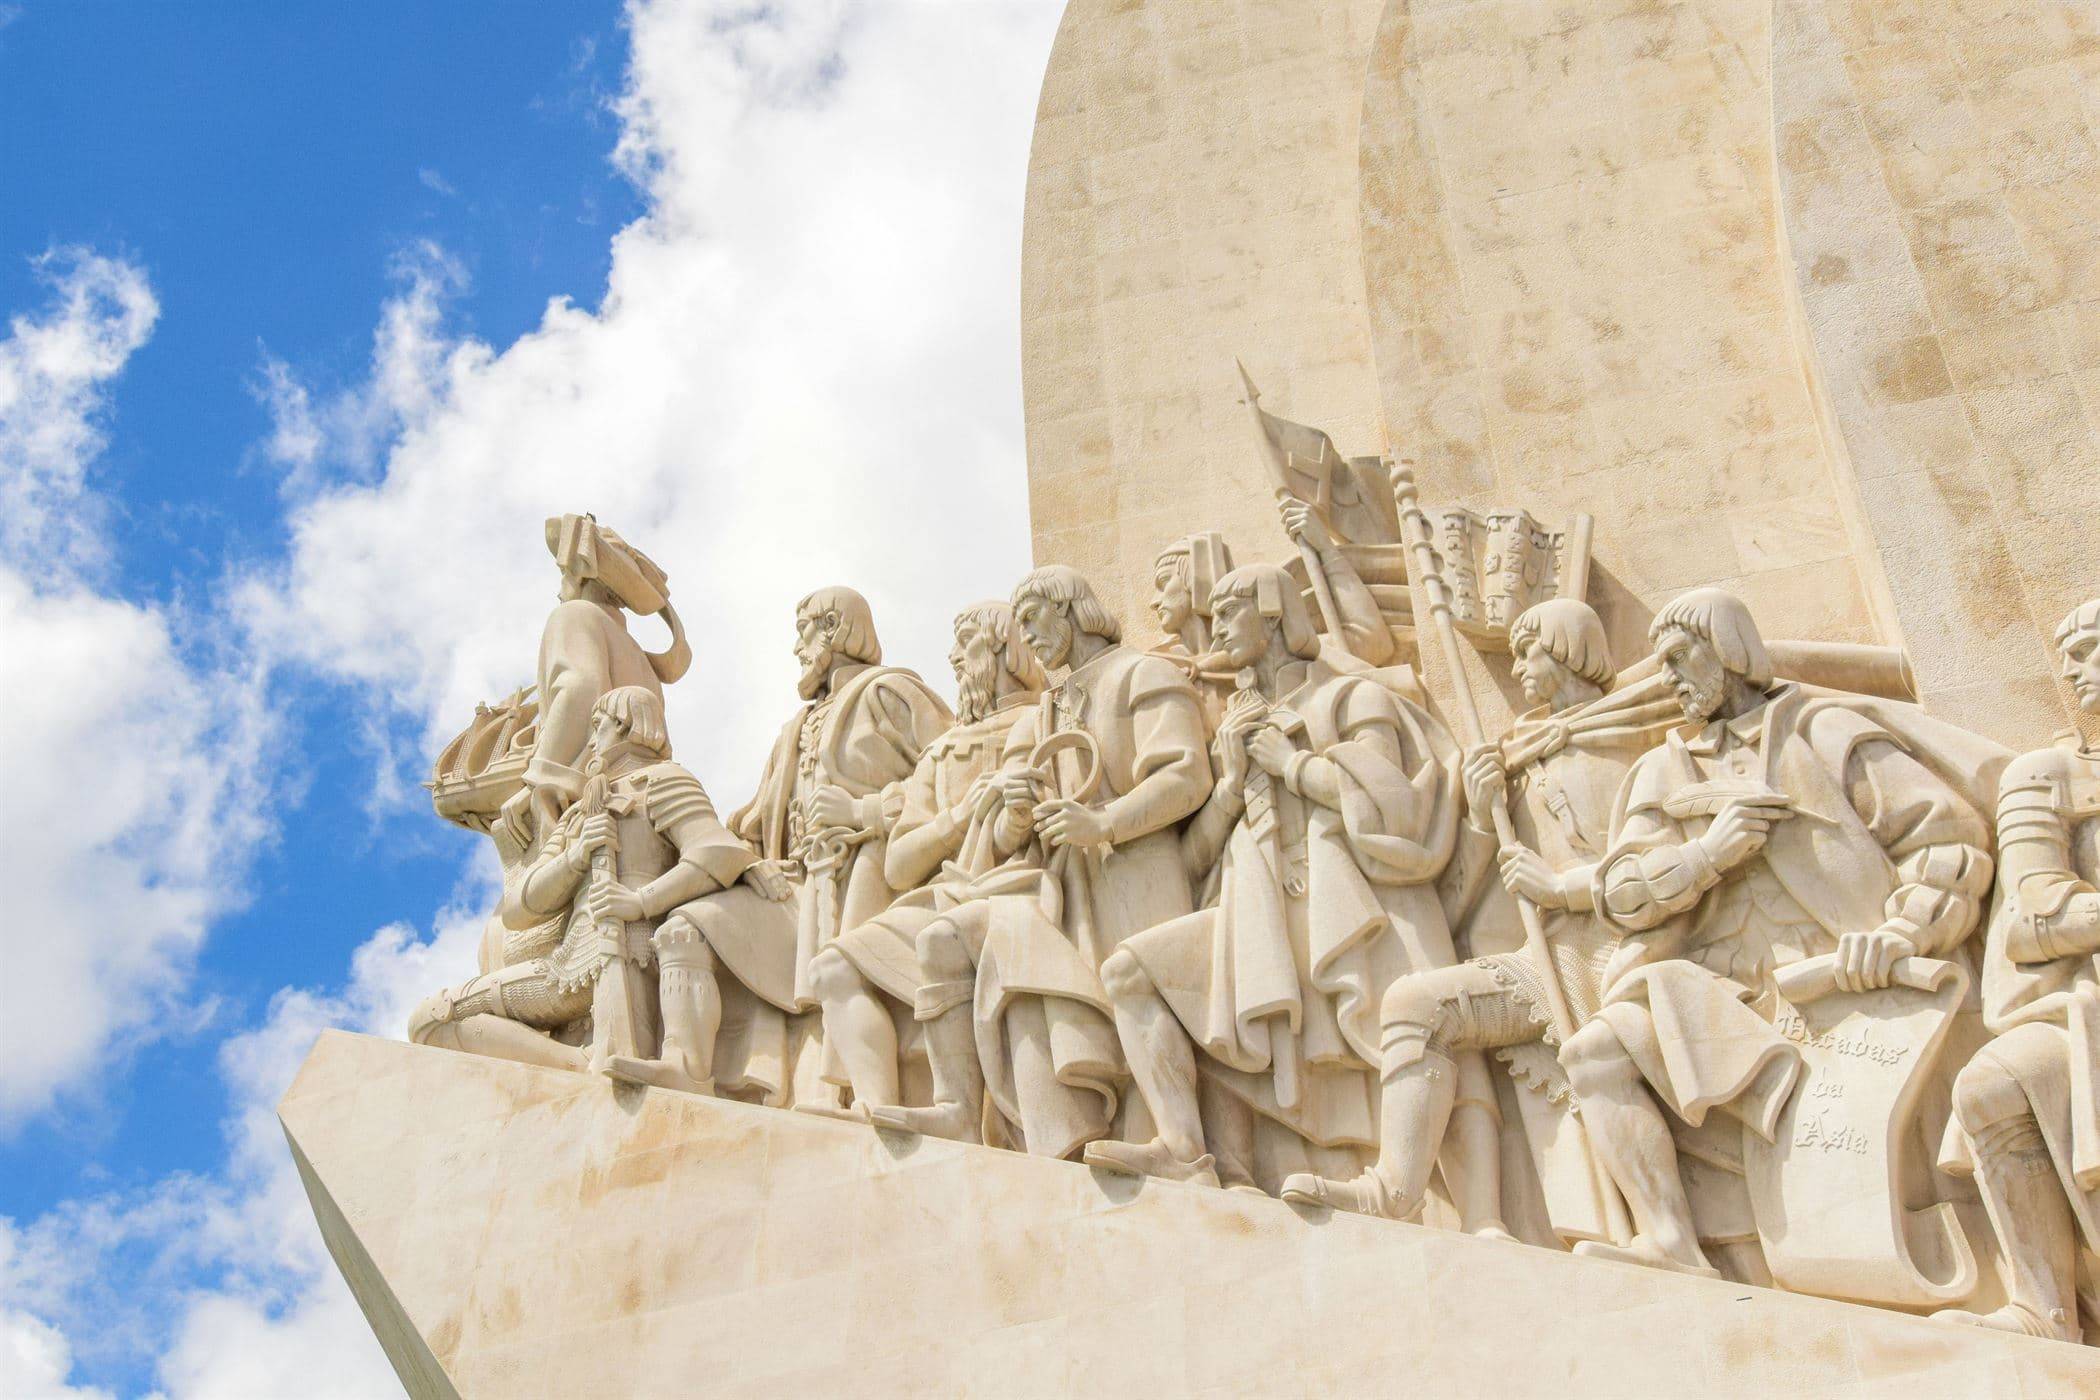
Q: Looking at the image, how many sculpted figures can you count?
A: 10